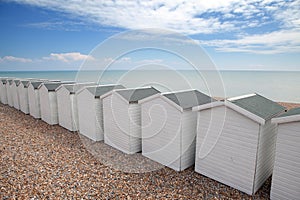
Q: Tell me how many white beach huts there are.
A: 12